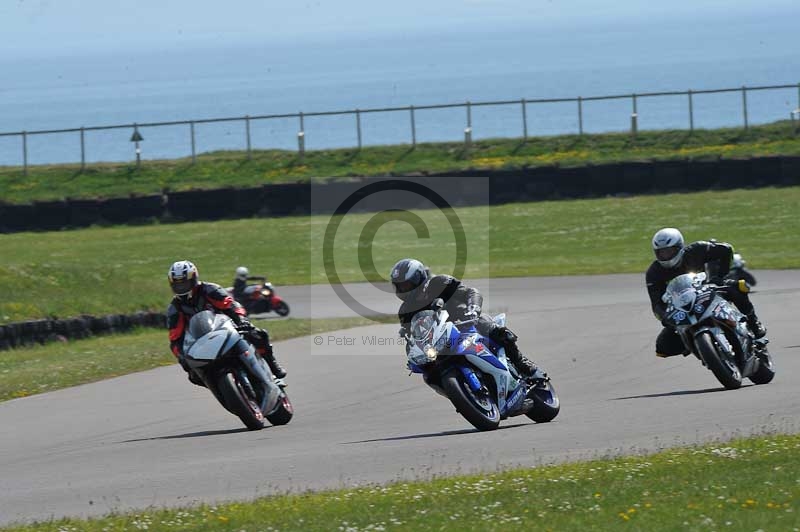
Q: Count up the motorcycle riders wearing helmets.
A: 4